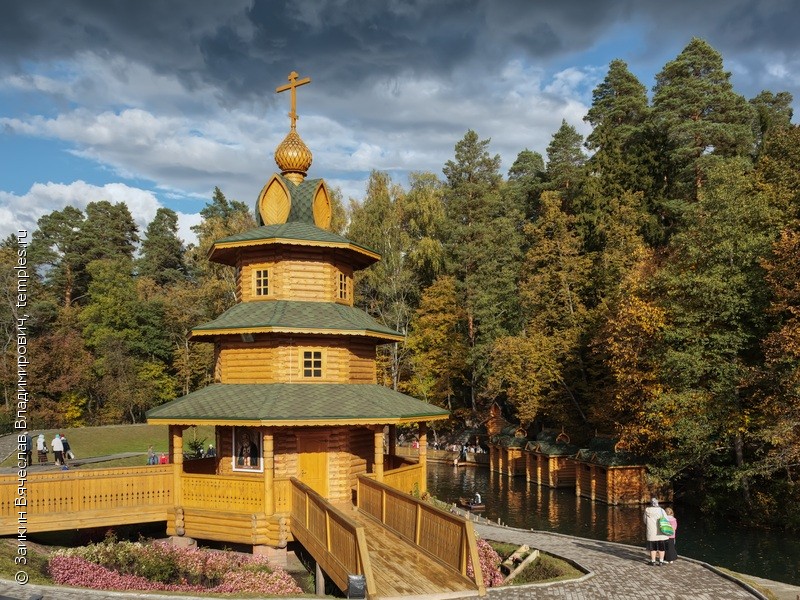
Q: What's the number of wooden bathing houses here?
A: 3